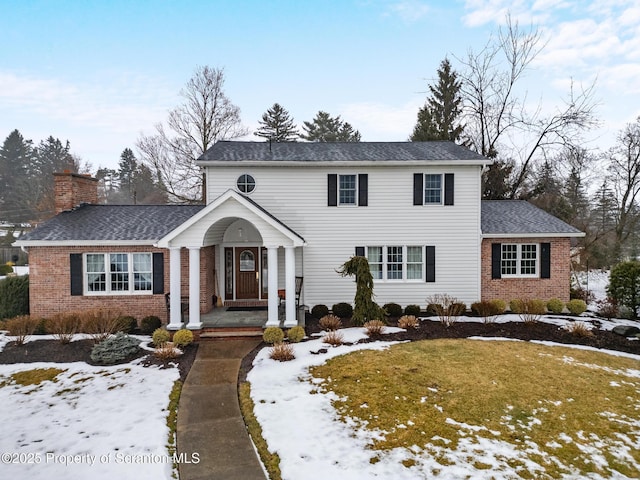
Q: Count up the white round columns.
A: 4